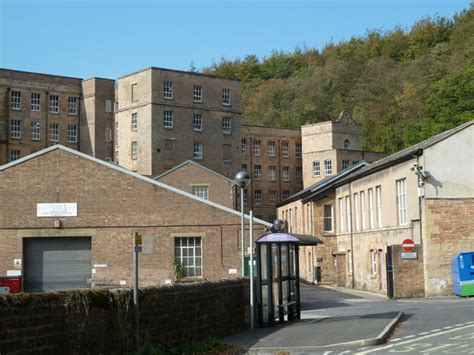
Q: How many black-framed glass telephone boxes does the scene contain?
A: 1